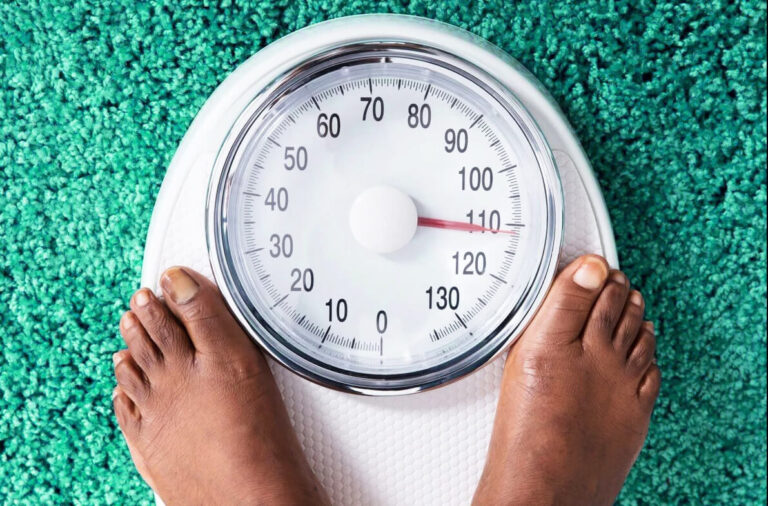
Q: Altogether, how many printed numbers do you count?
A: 14